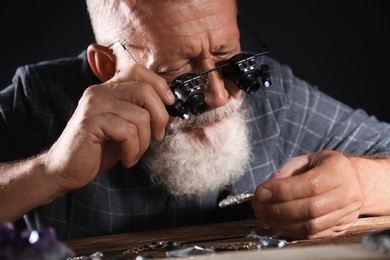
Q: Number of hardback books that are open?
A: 0